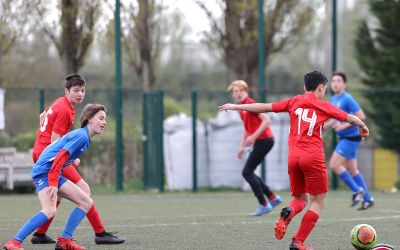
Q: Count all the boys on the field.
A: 5